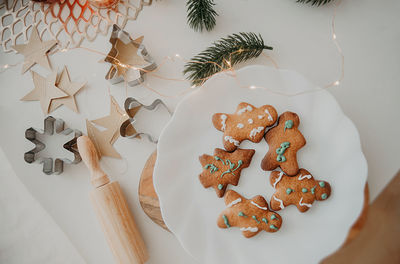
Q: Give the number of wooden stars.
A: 6